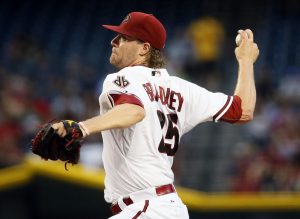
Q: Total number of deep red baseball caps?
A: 1